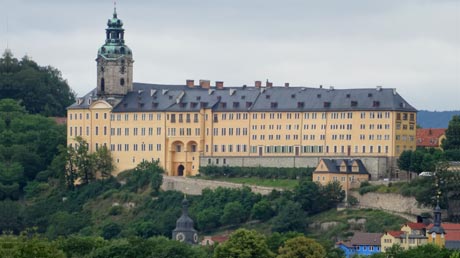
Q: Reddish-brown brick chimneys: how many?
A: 6